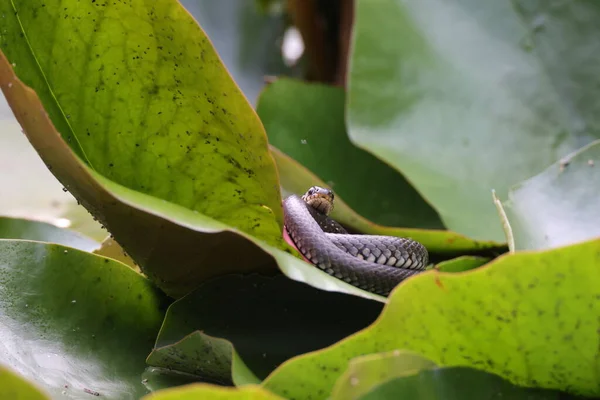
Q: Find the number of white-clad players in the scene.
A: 0